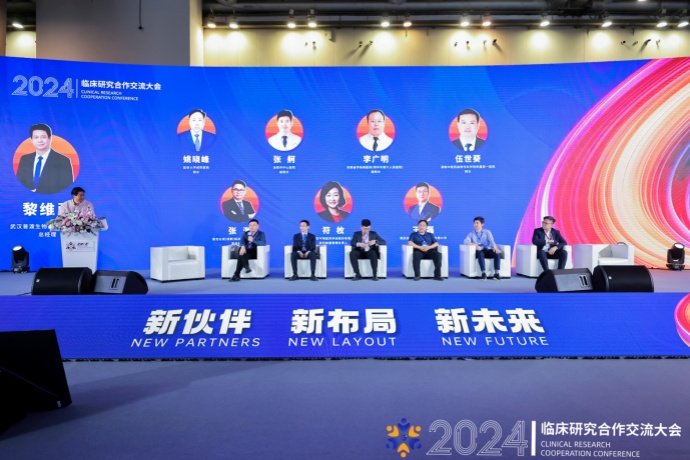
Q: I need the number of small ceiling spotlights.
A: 13